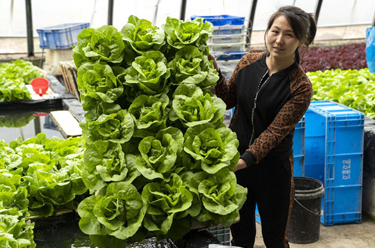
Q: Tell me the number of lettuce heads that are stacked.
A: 15